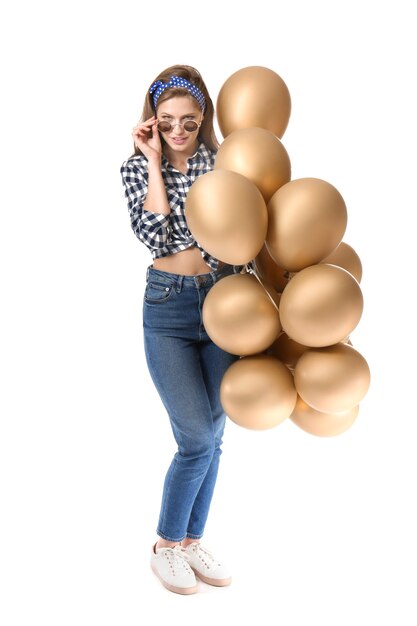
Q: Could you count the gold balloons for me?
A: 12